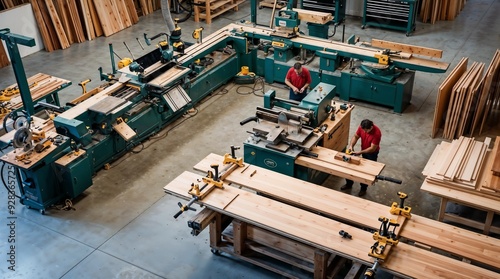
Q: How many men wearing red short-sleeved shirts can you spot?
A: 2